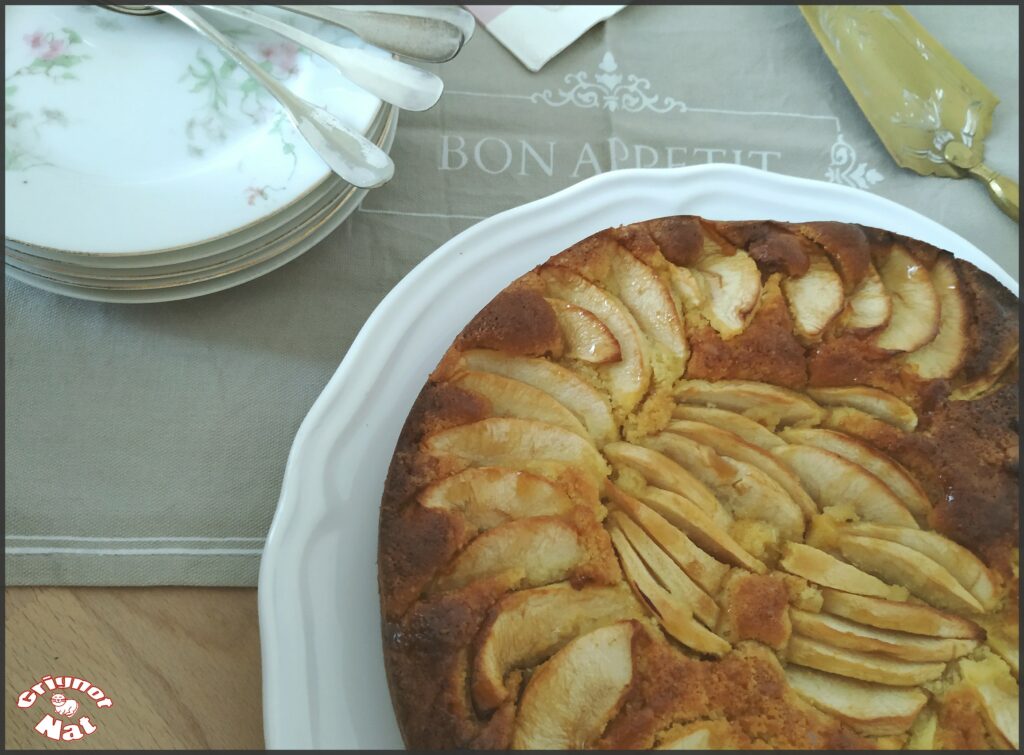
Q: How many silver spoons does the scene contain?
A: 4